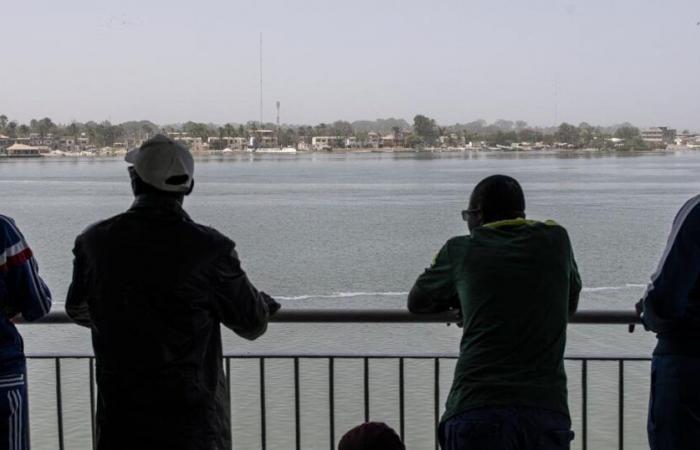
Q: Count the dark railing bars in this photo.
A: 11